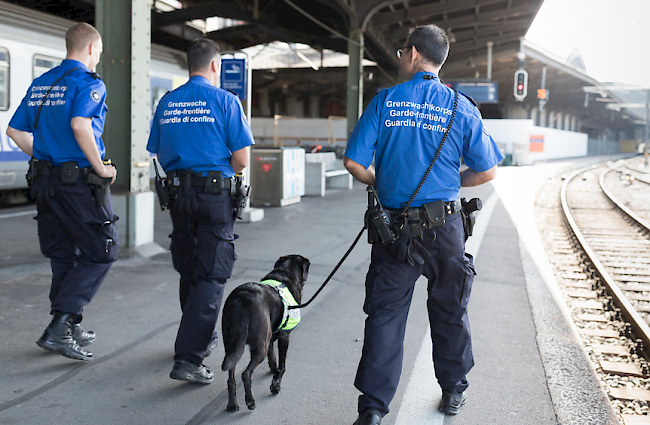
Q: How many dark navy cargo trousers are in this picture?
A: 3